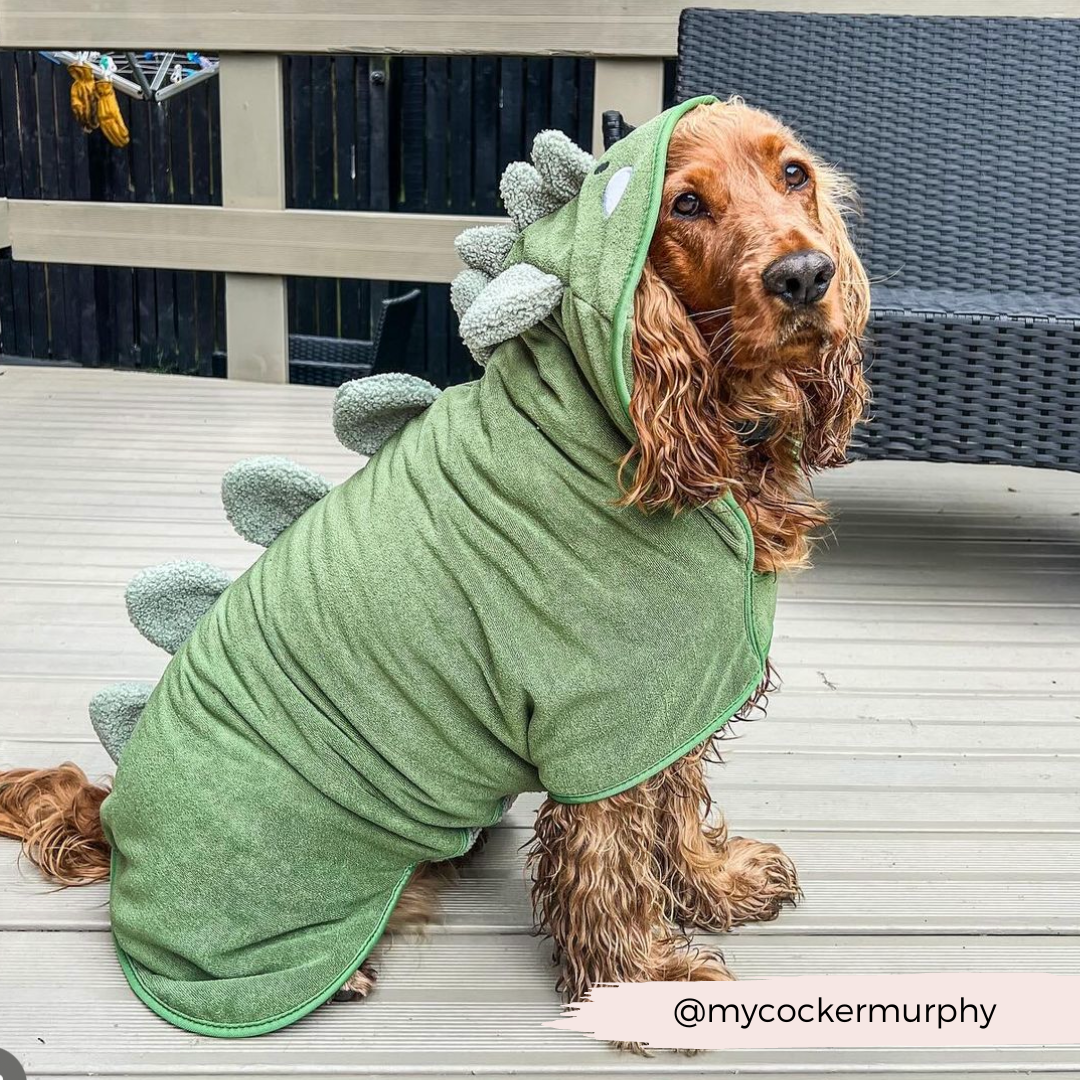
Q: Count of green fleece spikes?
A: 9